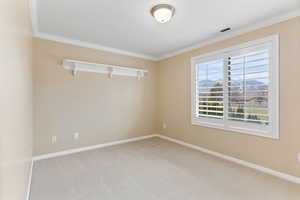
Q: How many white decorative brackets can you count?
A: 3